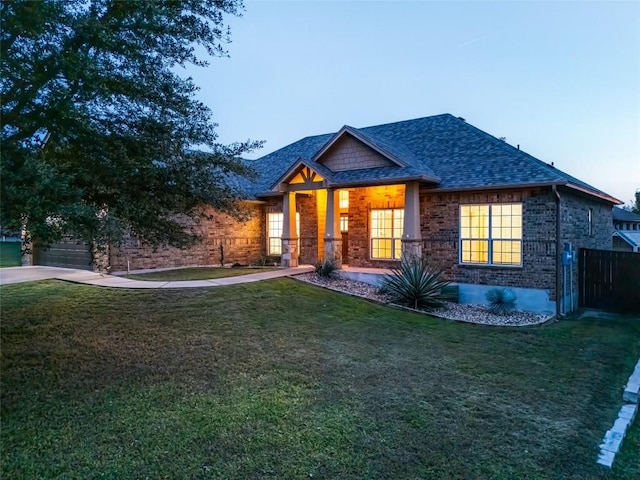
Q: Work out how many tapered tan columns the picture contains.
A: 3